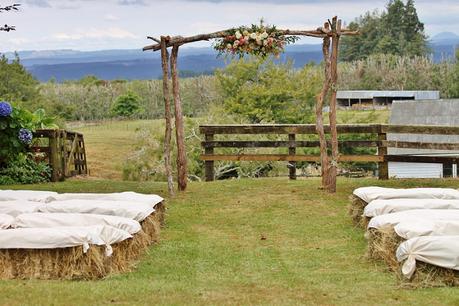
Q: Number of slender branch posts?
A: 4